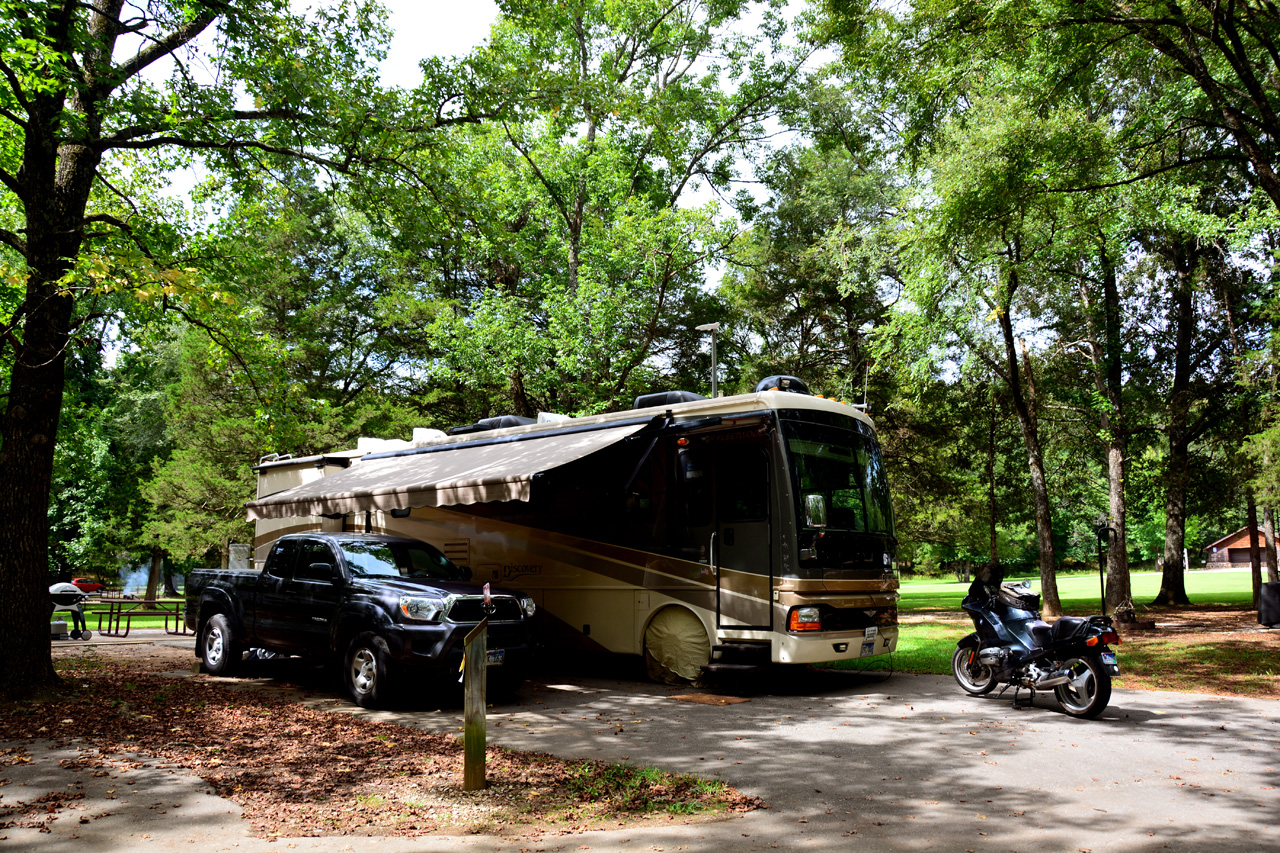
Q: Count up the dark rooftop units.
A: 3